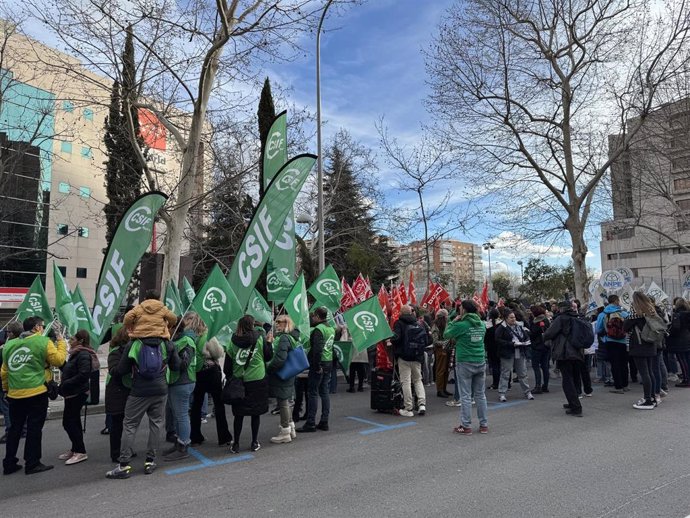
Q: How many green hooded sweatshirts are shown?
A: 1